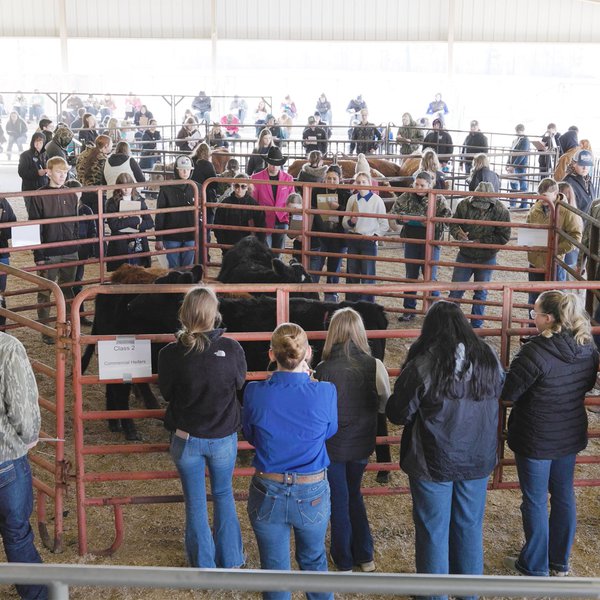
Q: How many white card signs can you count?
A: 3